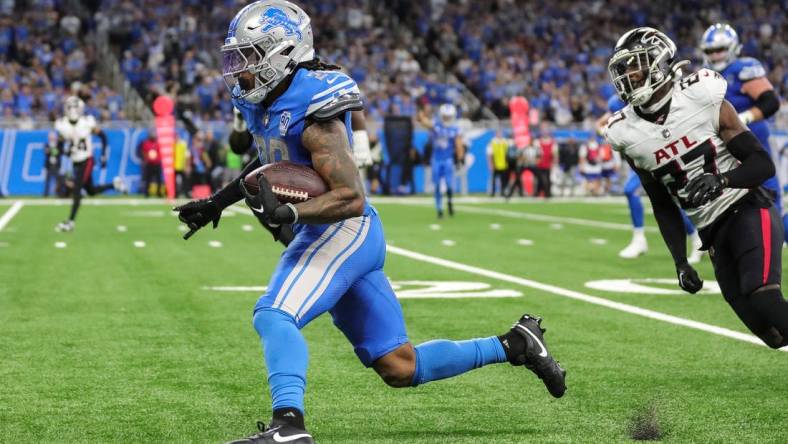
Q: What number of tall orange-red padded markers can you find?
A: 2